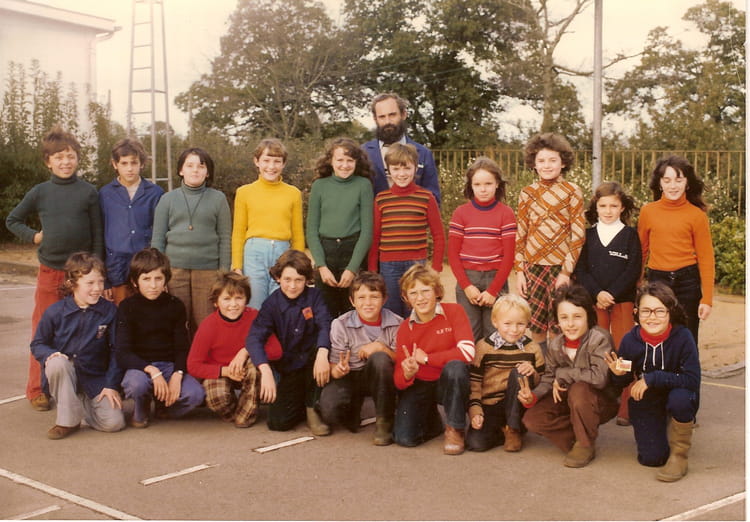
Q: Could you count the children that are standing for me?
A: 10